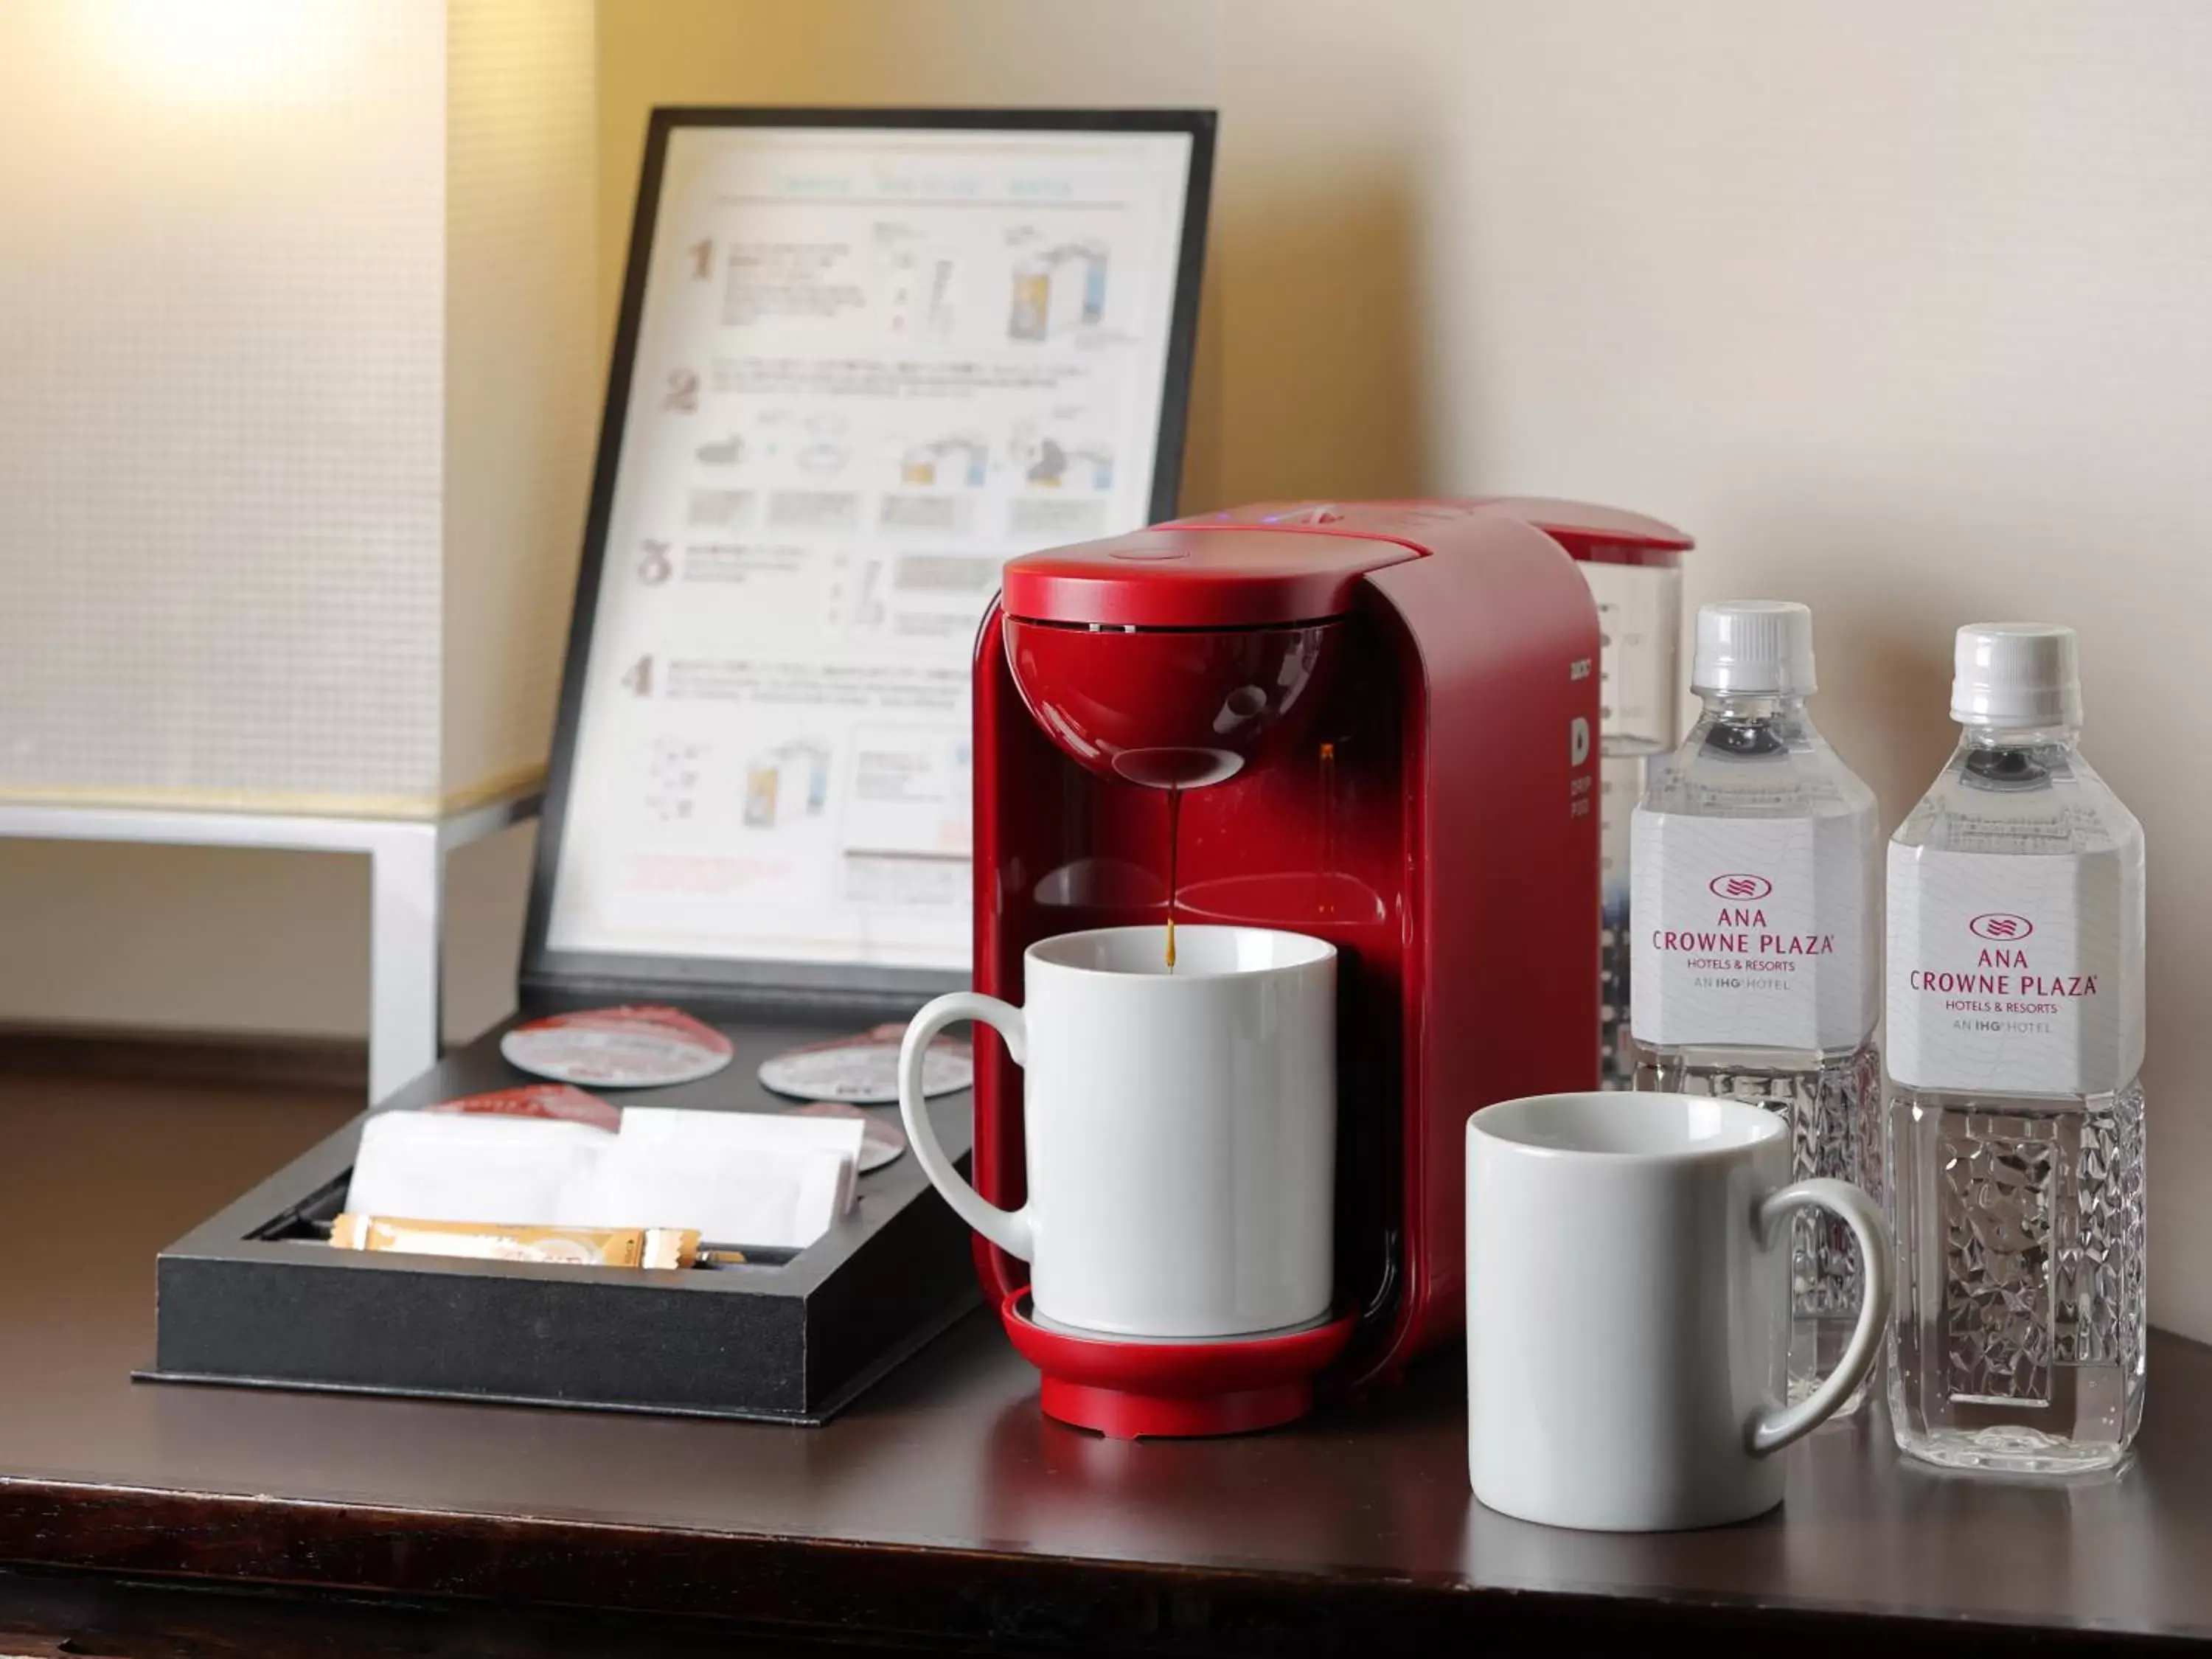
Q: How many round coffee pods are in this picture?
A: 4